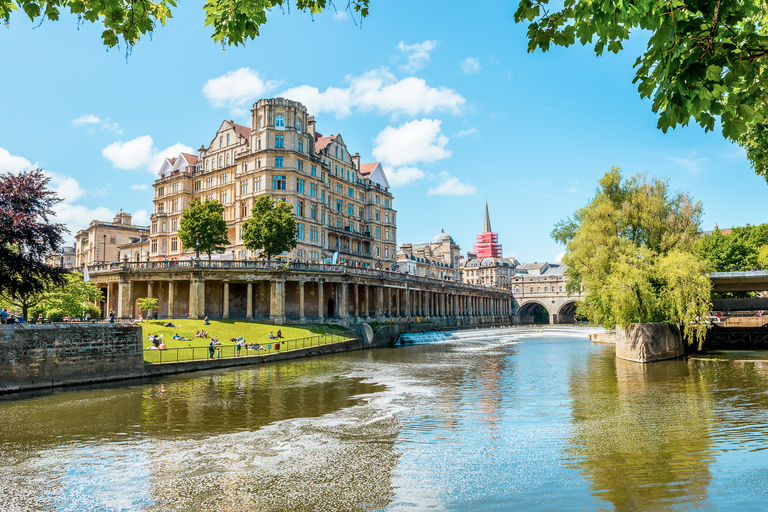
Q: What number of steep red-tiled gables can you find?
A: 5